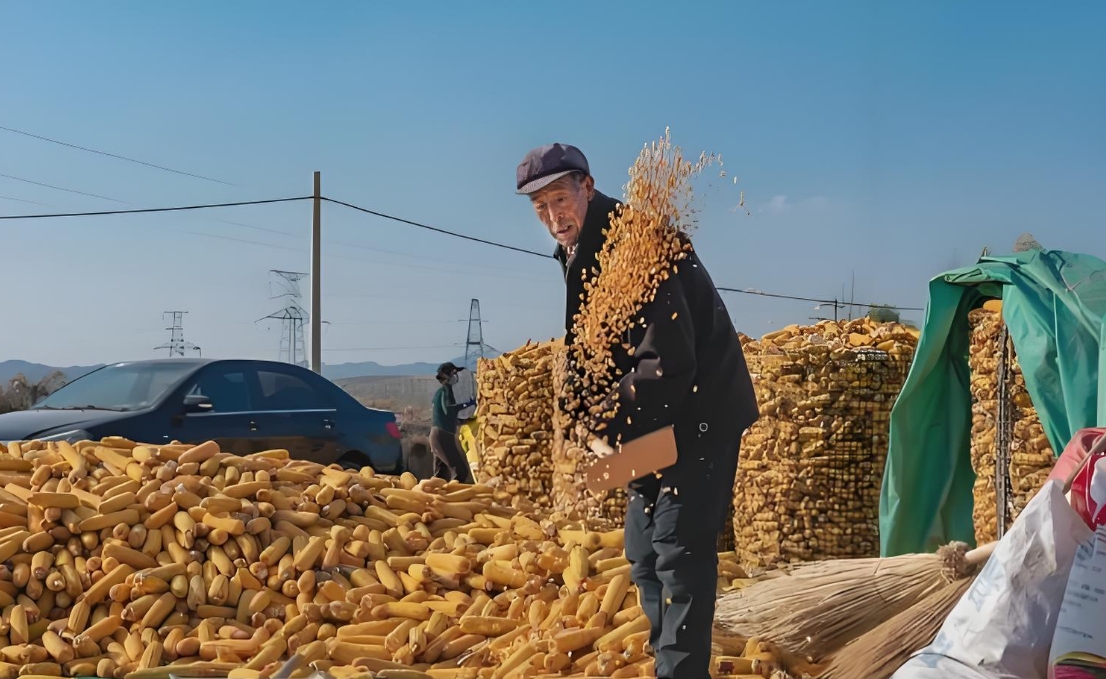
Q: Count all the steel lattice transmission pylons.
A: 3